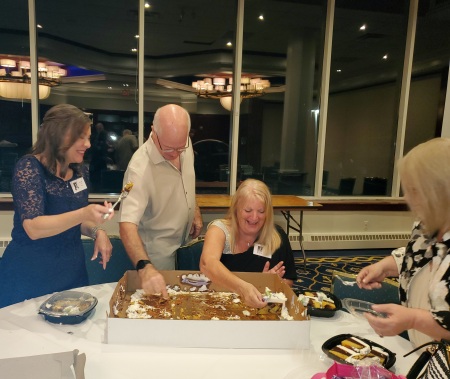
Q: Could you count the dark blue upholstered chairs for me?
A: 3